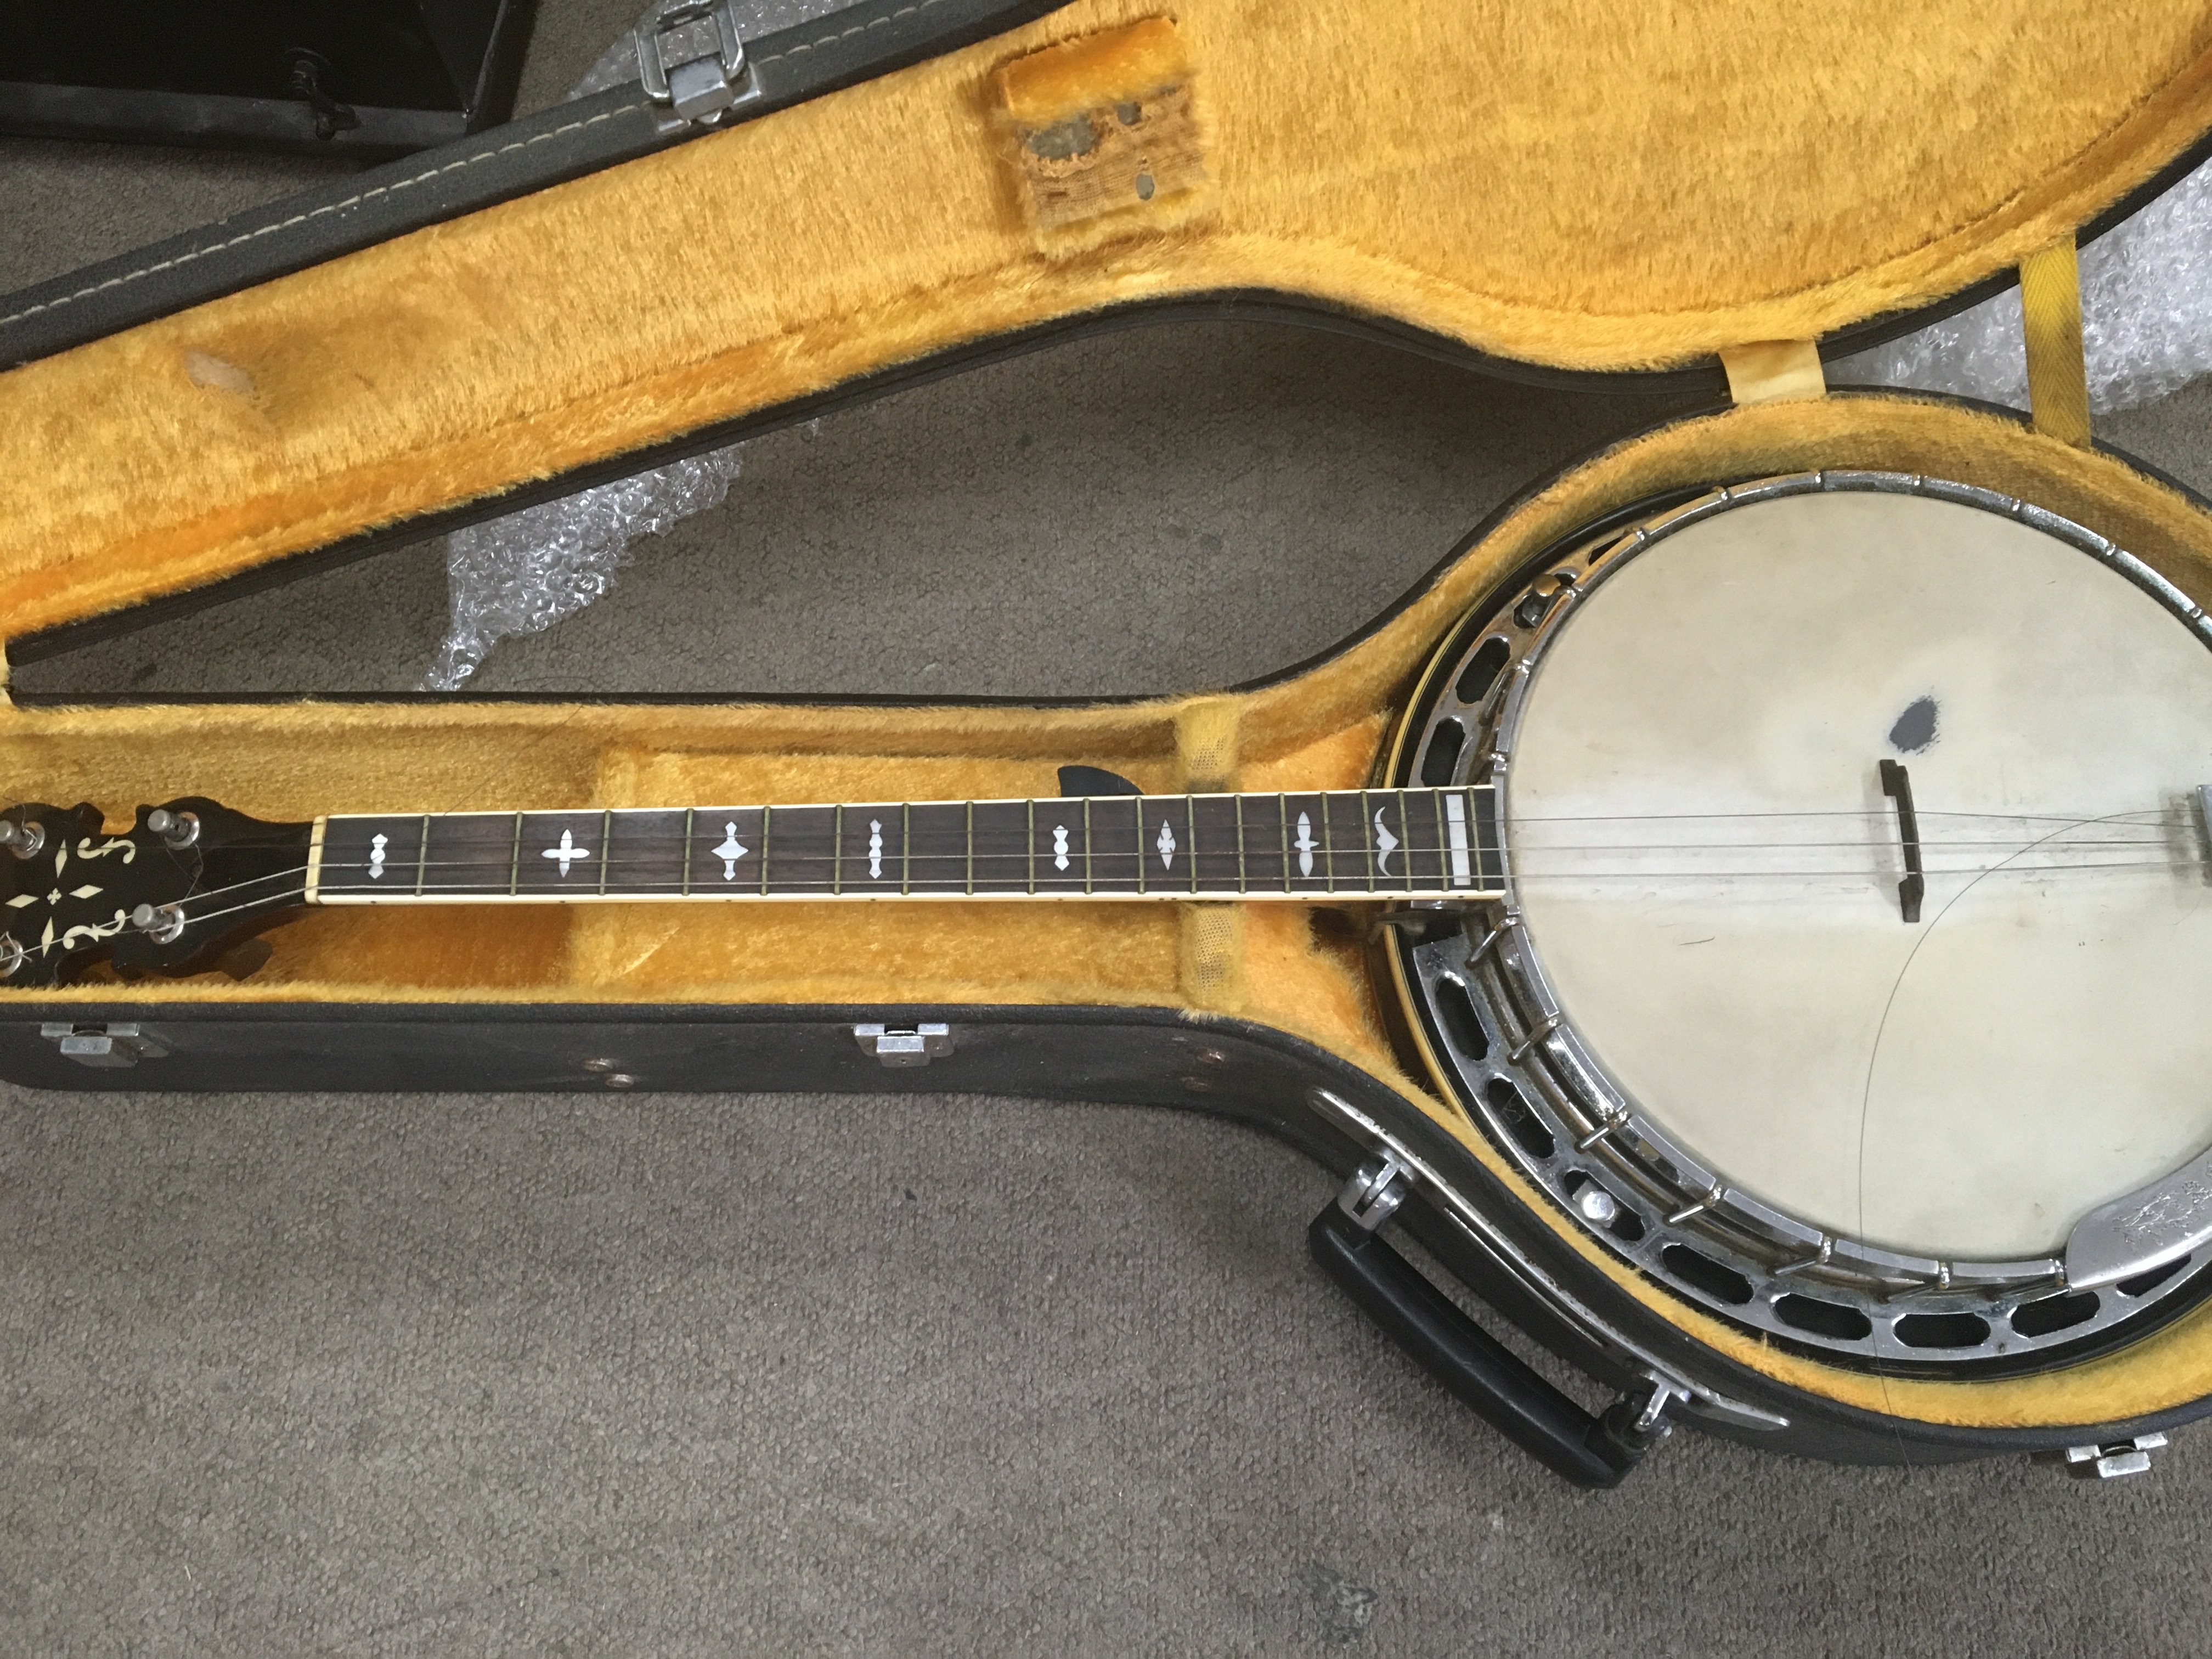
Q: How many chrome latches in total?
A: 4